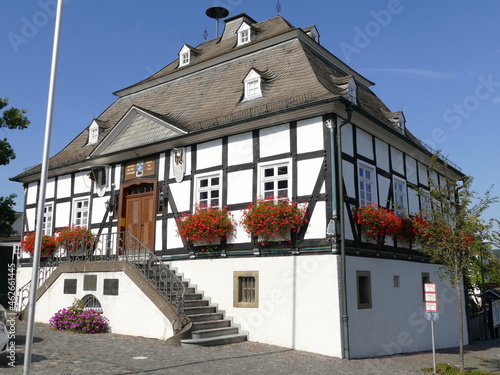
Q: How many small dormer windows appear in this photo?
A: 7